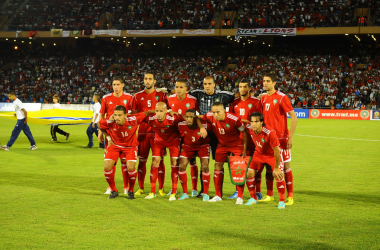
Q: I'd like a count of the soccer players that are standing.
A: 6